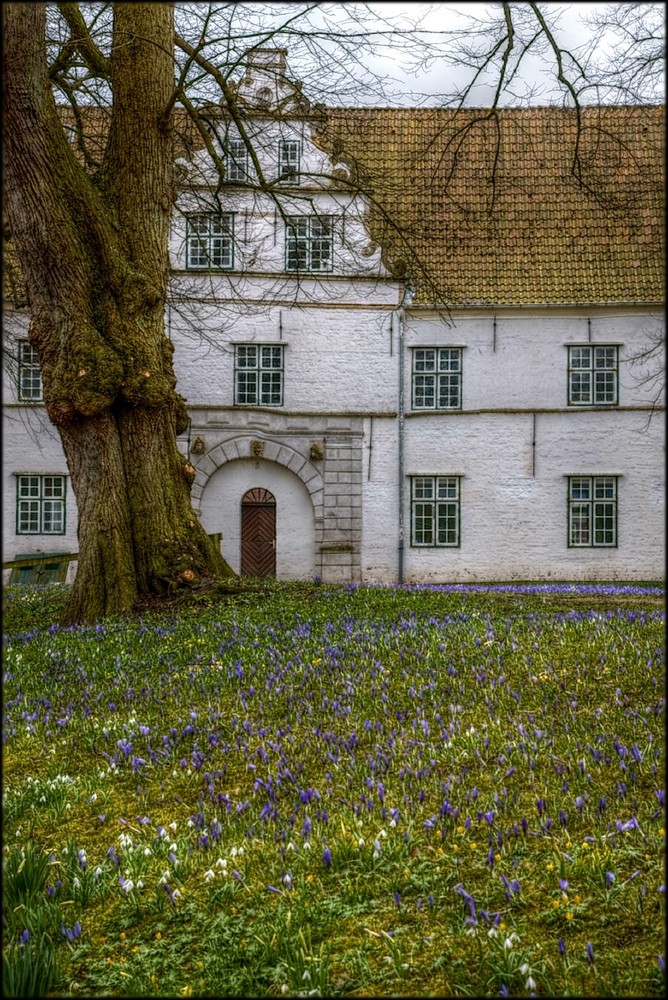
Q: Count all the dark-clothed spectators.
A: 0